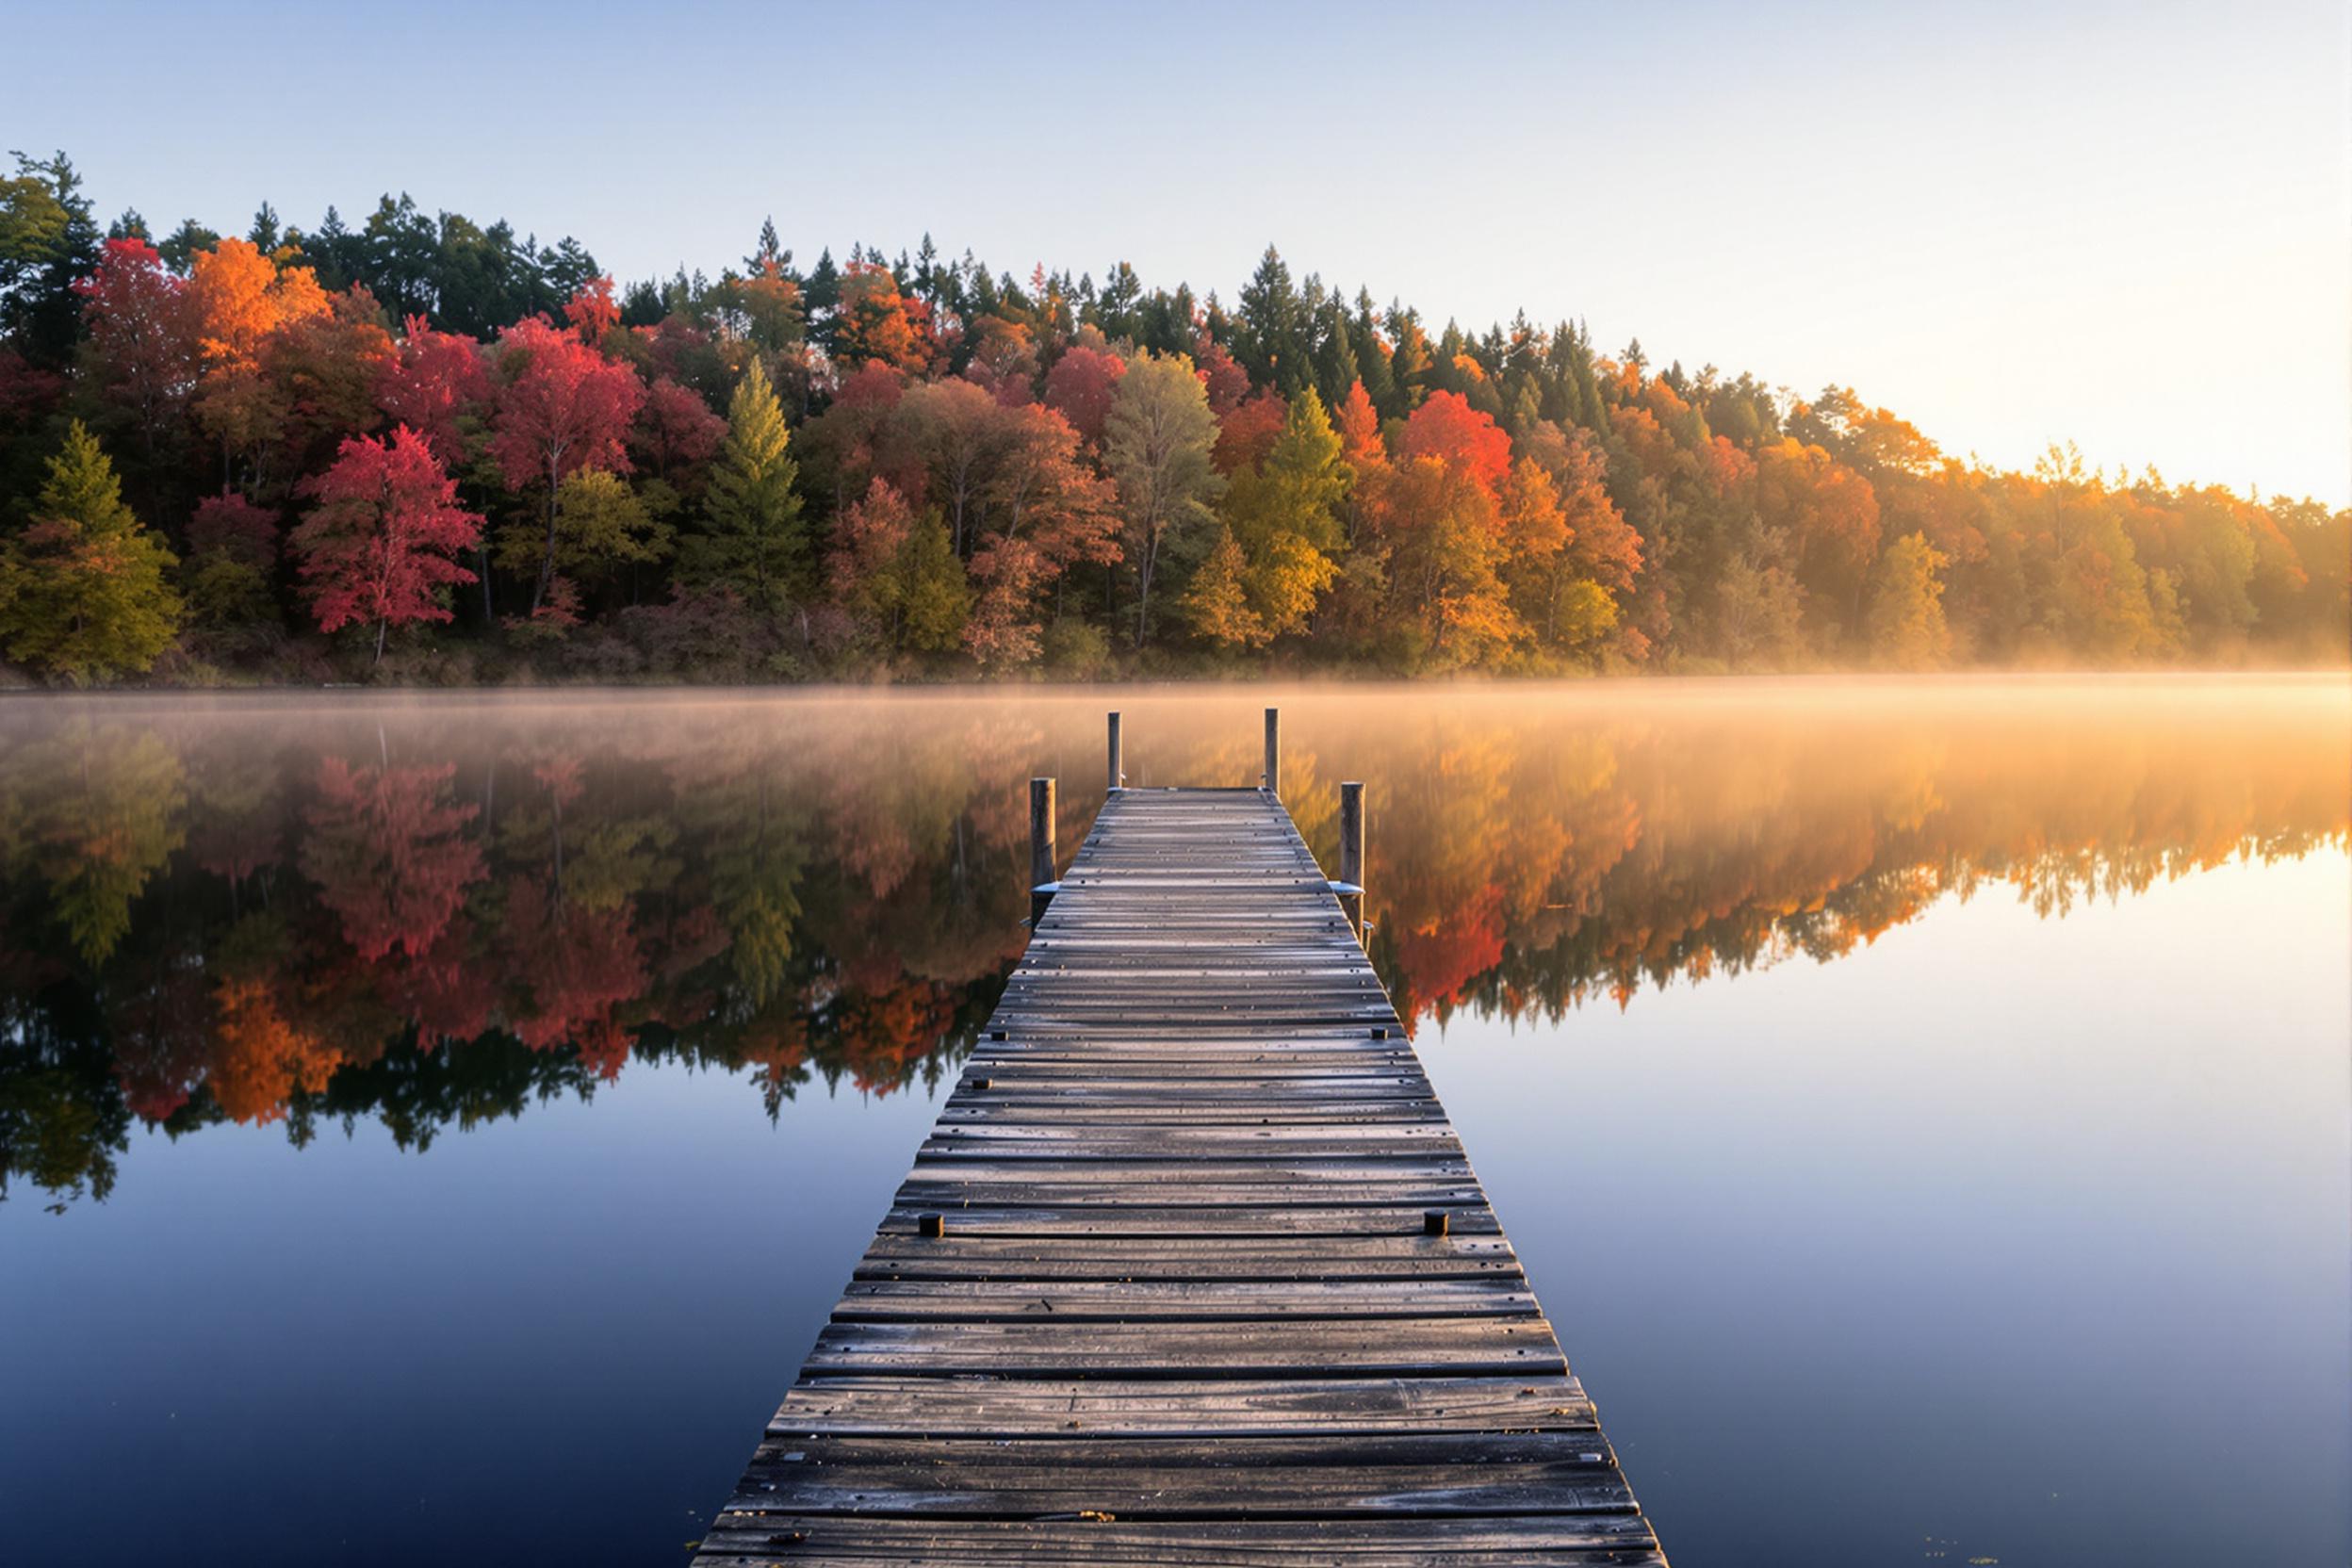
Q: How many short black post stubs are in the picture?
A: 5